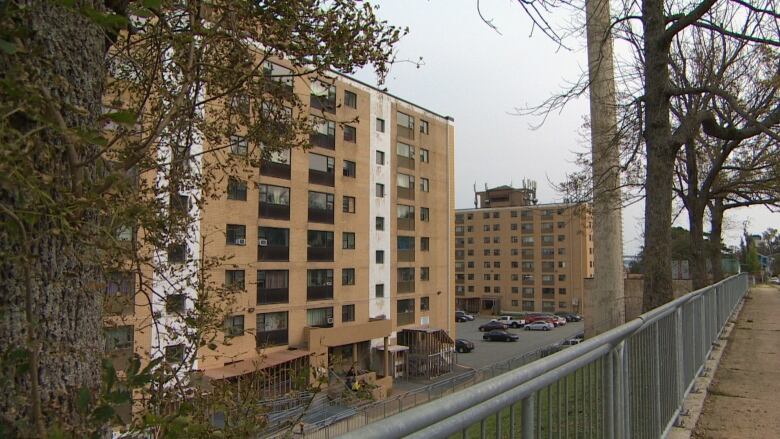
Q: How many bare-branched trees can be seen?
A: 3